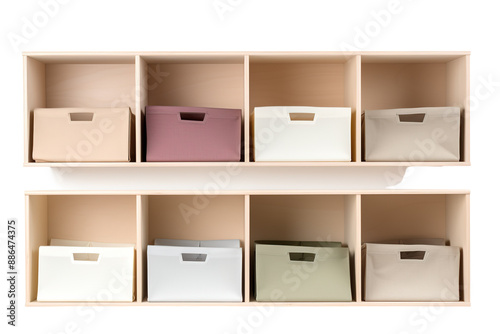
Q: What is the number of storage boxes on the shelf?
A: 8